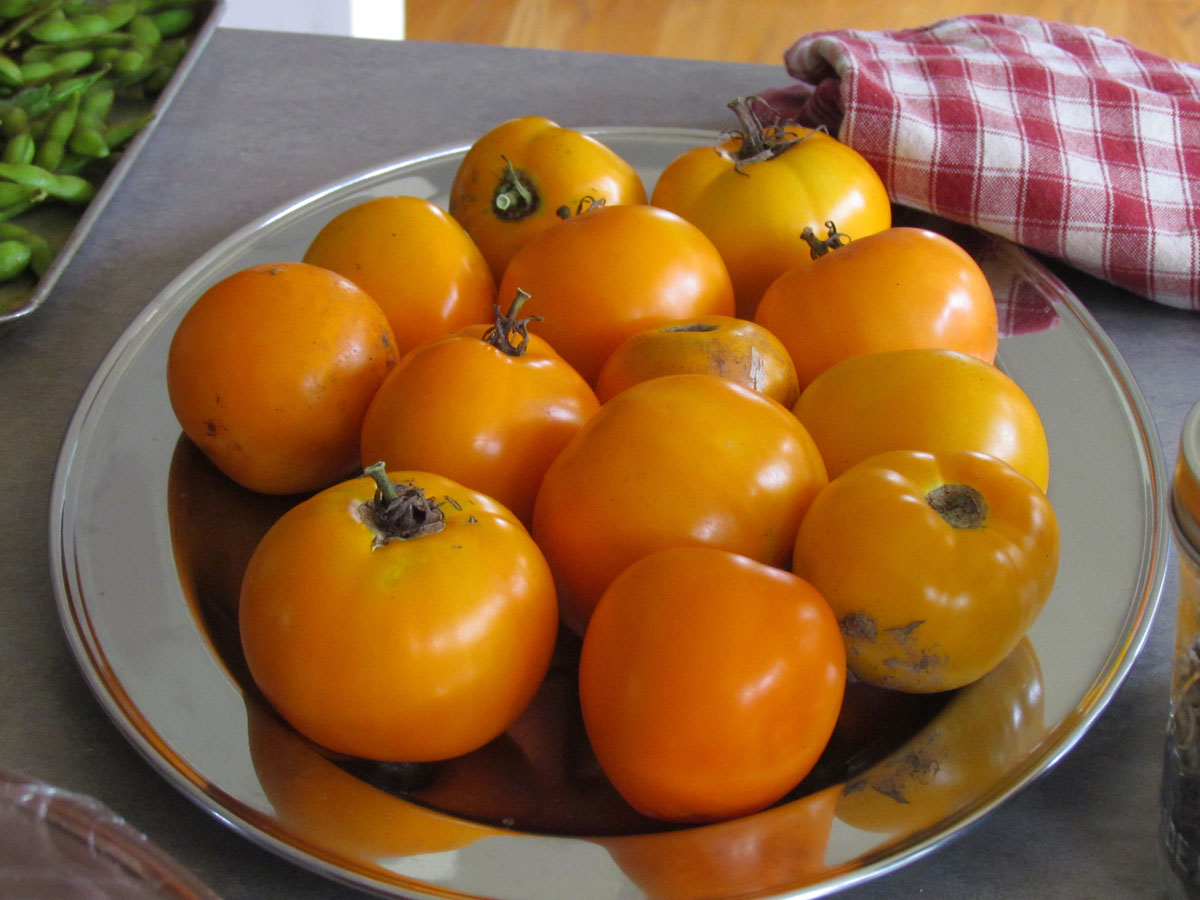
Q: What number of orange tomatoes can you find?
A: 13